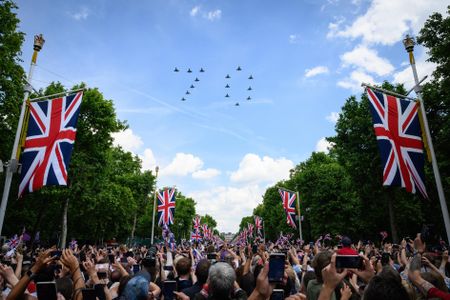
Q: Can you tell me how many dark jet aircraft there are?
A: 15